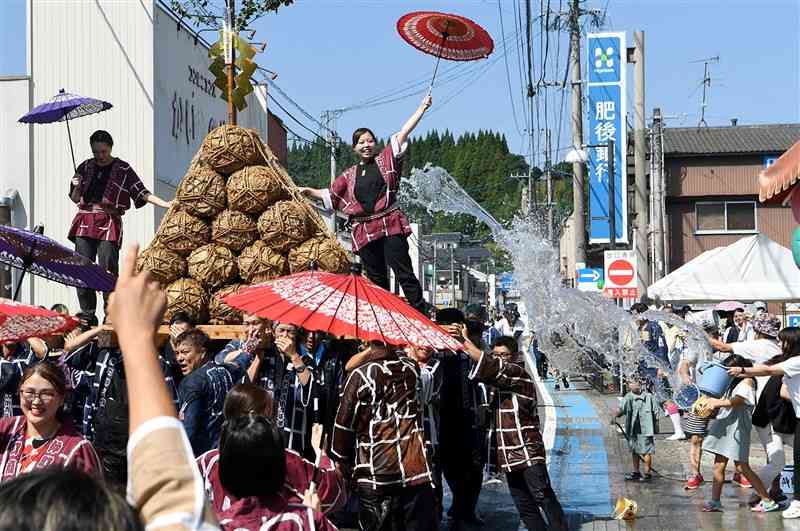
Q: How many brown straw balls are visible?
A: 12